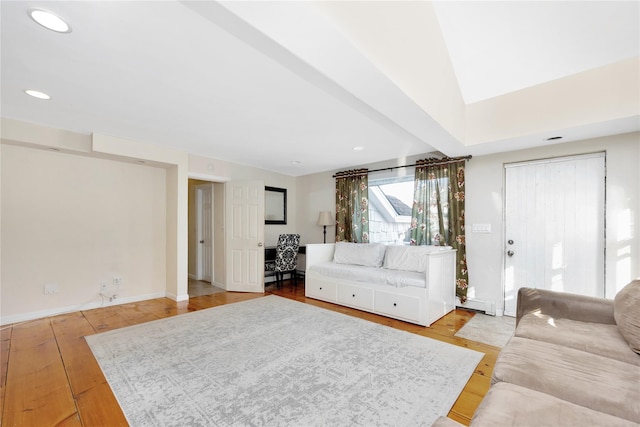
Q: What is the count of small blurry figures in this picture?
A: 0